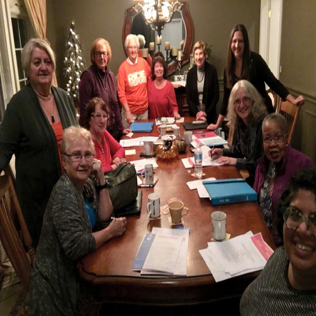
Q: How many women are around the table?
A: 11